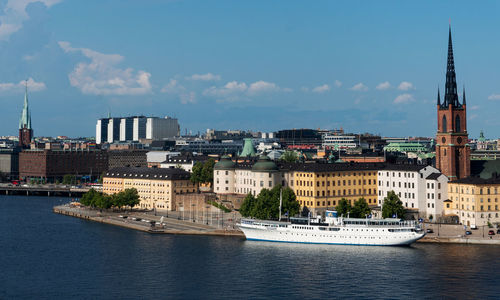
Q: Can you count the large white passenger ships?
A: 1